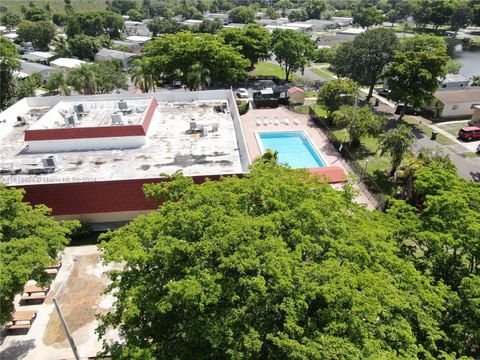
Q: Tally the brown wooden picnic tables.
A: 3